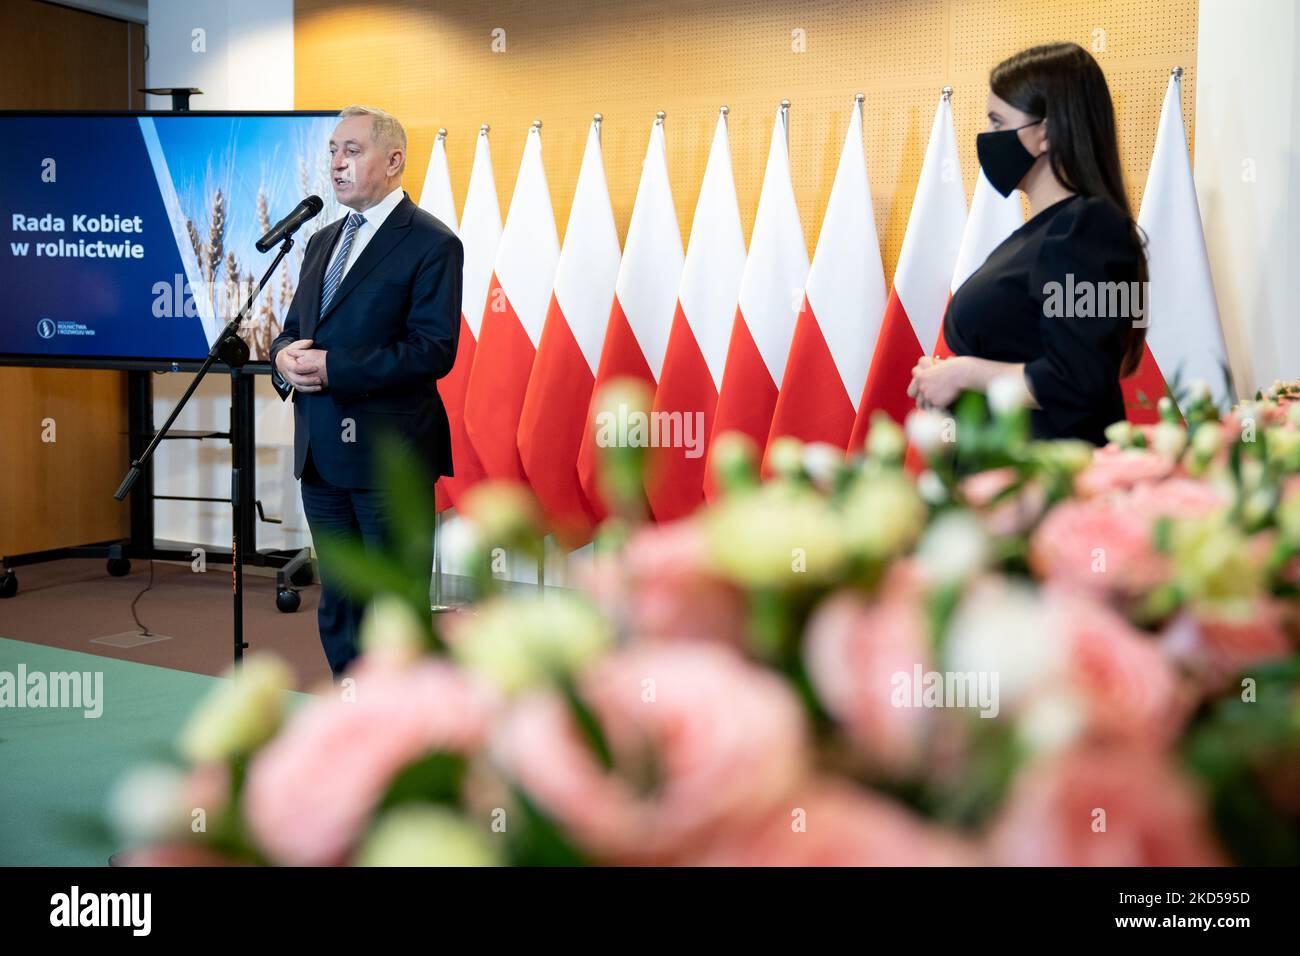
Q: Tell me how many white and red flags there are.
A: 11